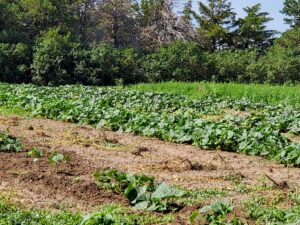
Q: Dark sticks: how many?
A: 3